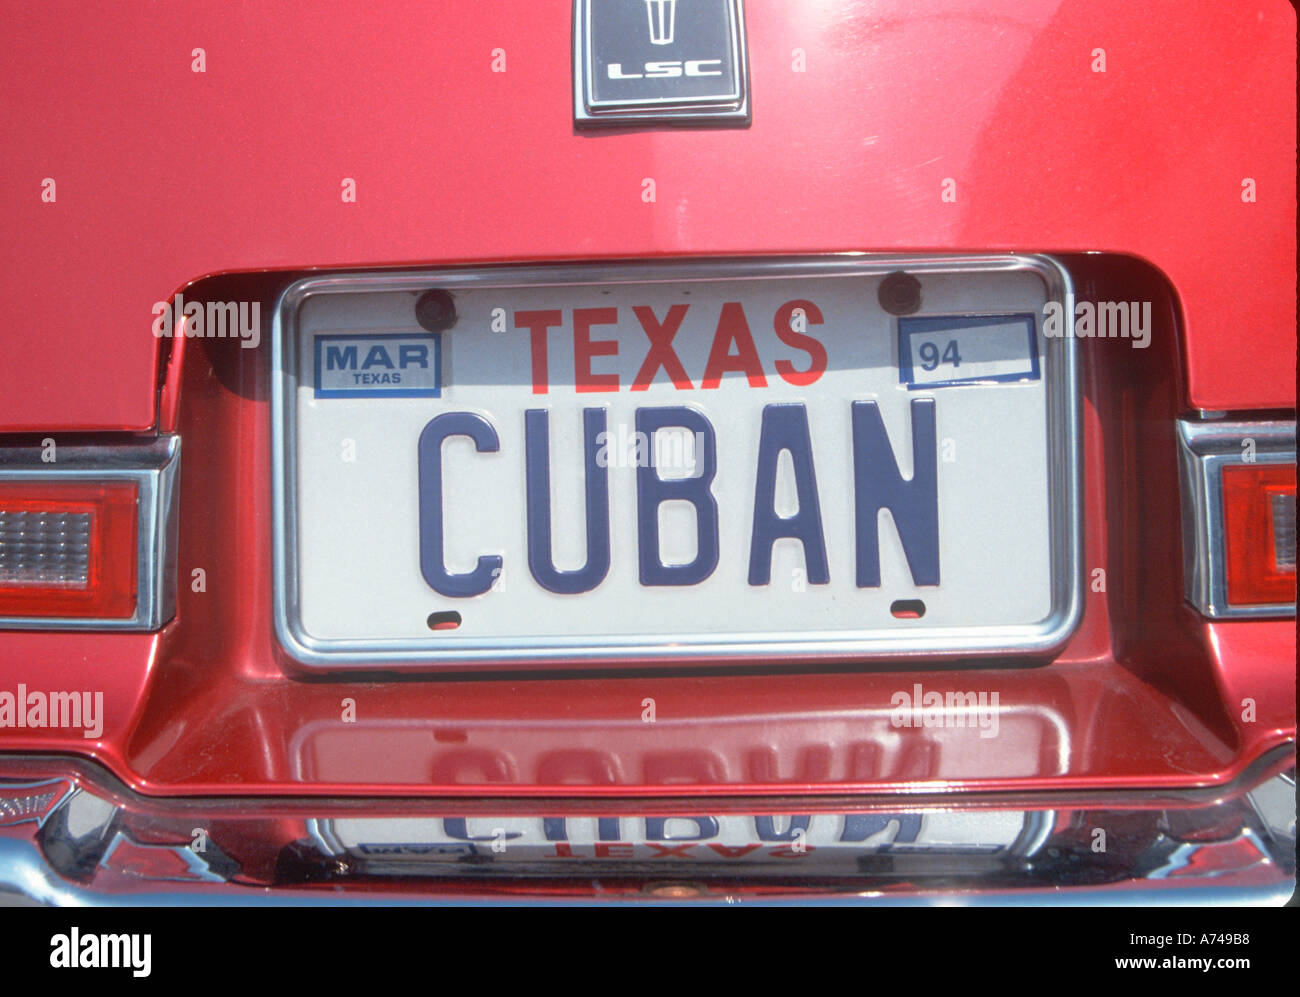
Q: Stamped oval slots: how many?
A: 2